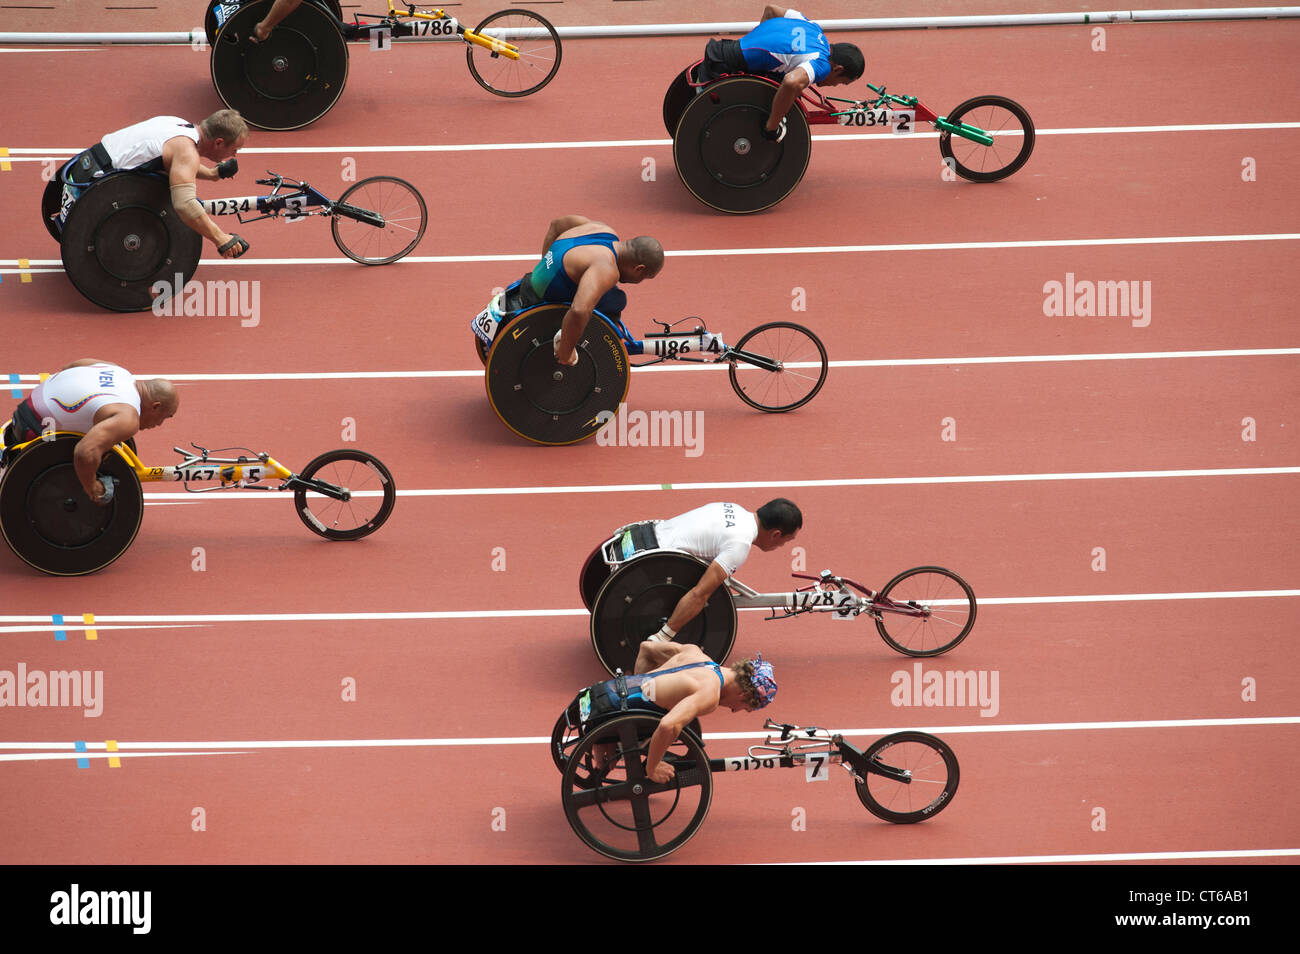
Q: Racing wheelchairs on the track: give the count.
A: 7